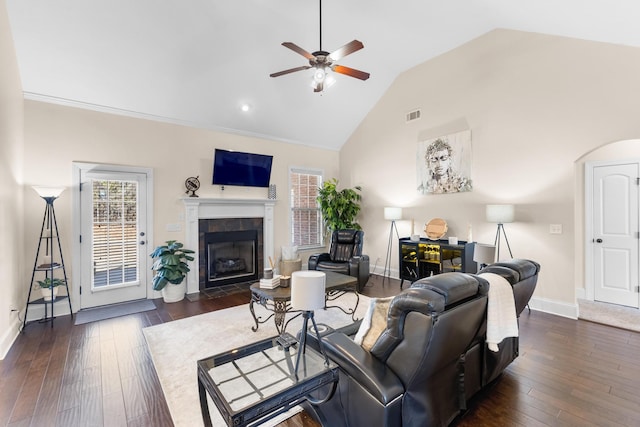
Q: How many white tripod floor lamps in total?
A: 2